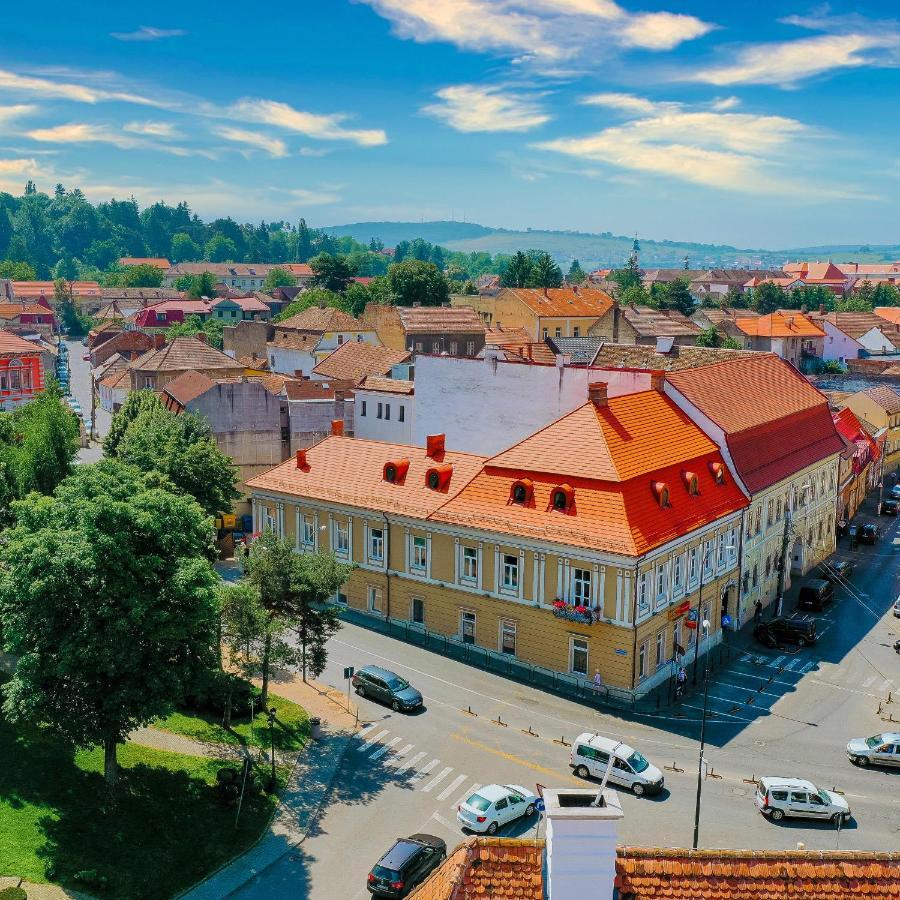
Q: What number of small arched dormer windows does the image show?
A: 7